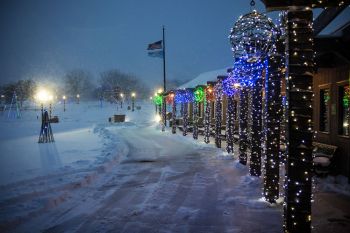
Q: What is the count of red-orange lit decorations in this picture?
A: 2